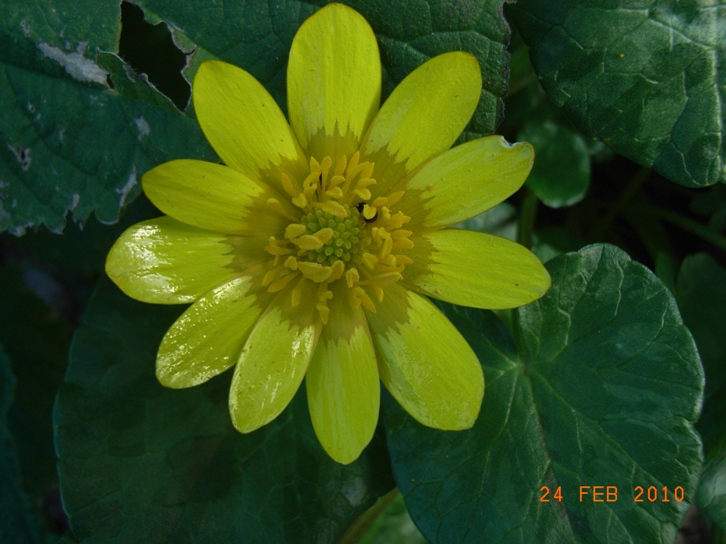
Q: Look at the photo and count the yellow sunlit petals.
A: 11